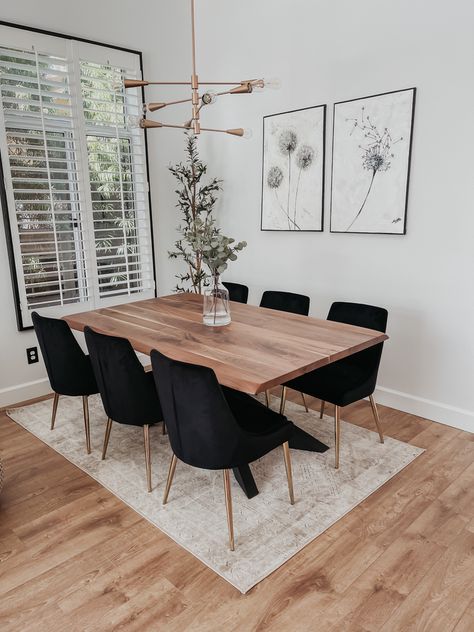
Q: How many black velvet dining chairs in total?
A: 6